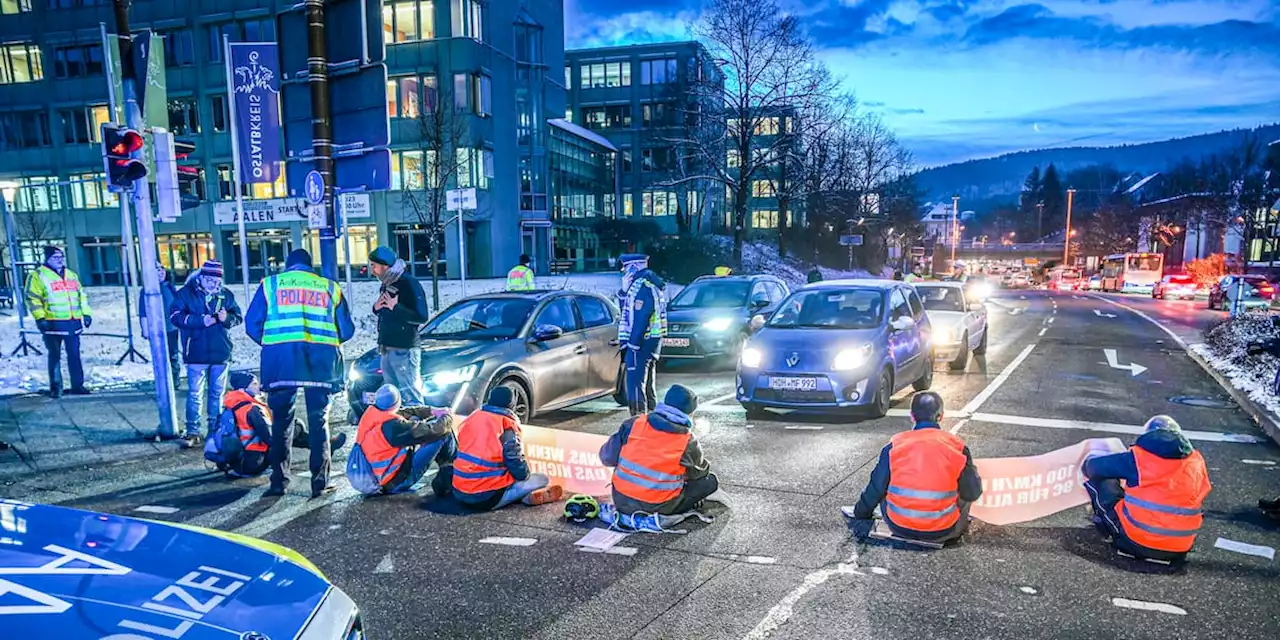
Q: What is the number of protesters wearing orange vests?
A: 6